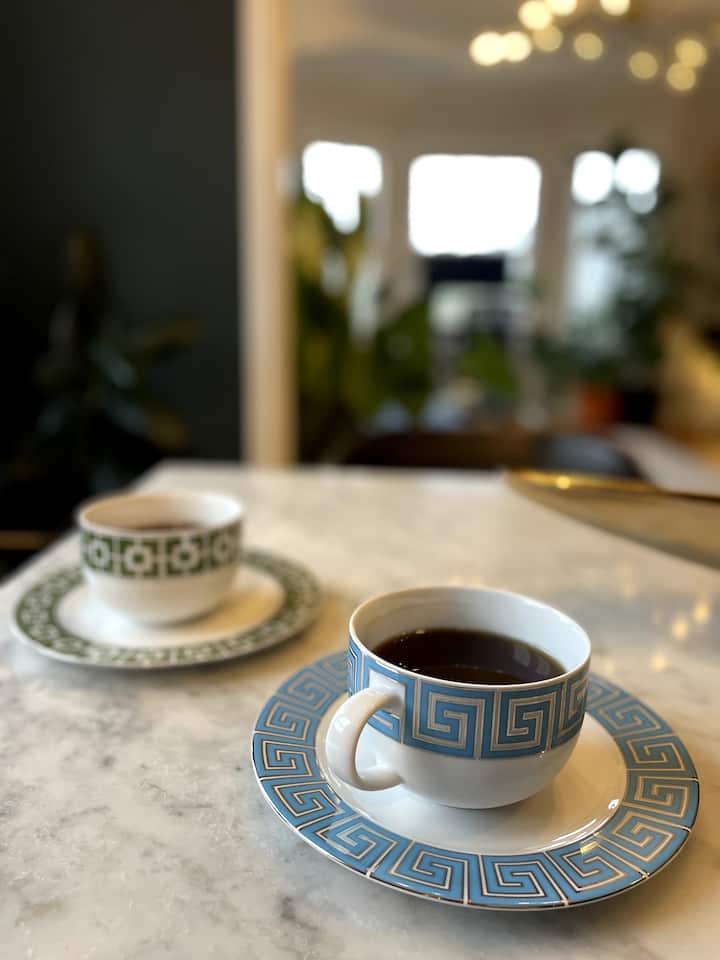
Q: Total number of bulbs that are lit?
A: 10